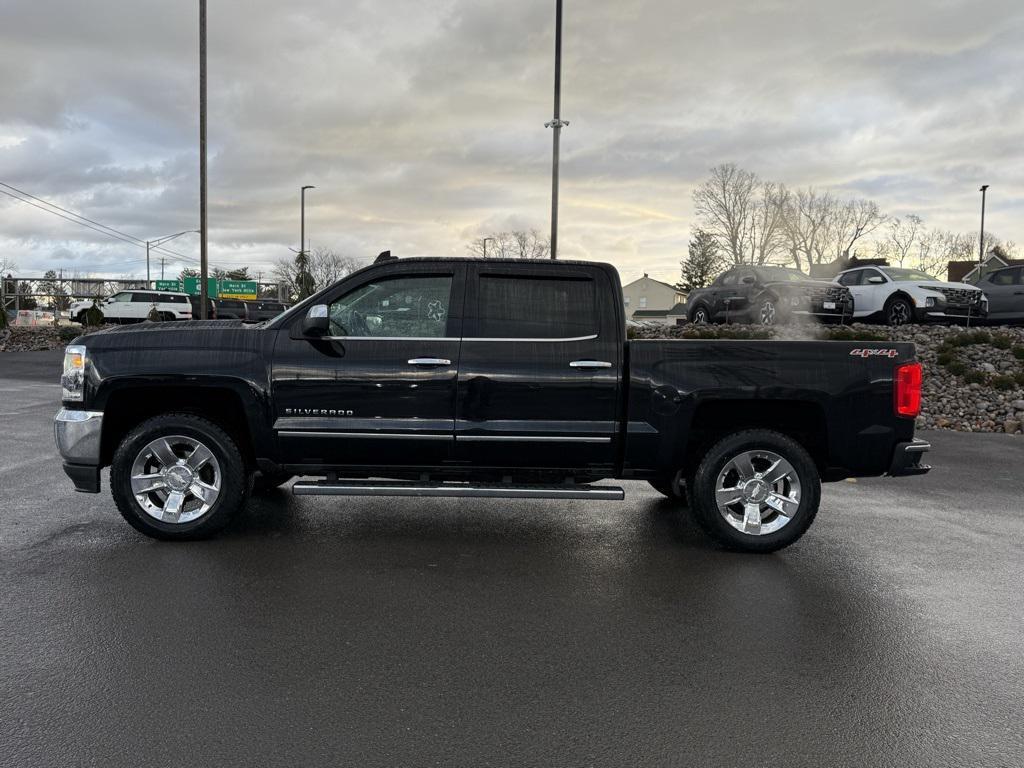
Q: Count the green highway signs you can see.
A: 3